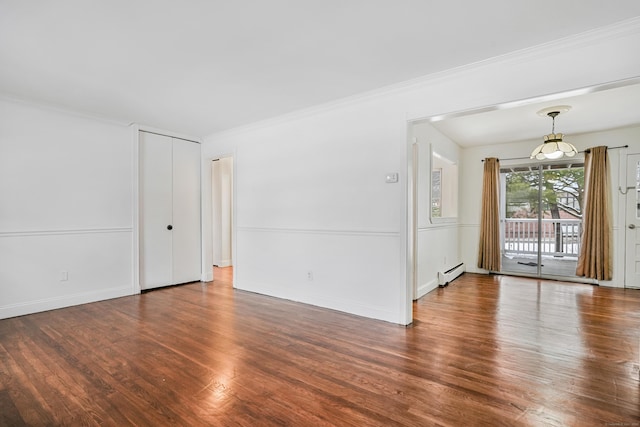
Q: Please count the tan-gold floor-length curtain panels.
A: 2